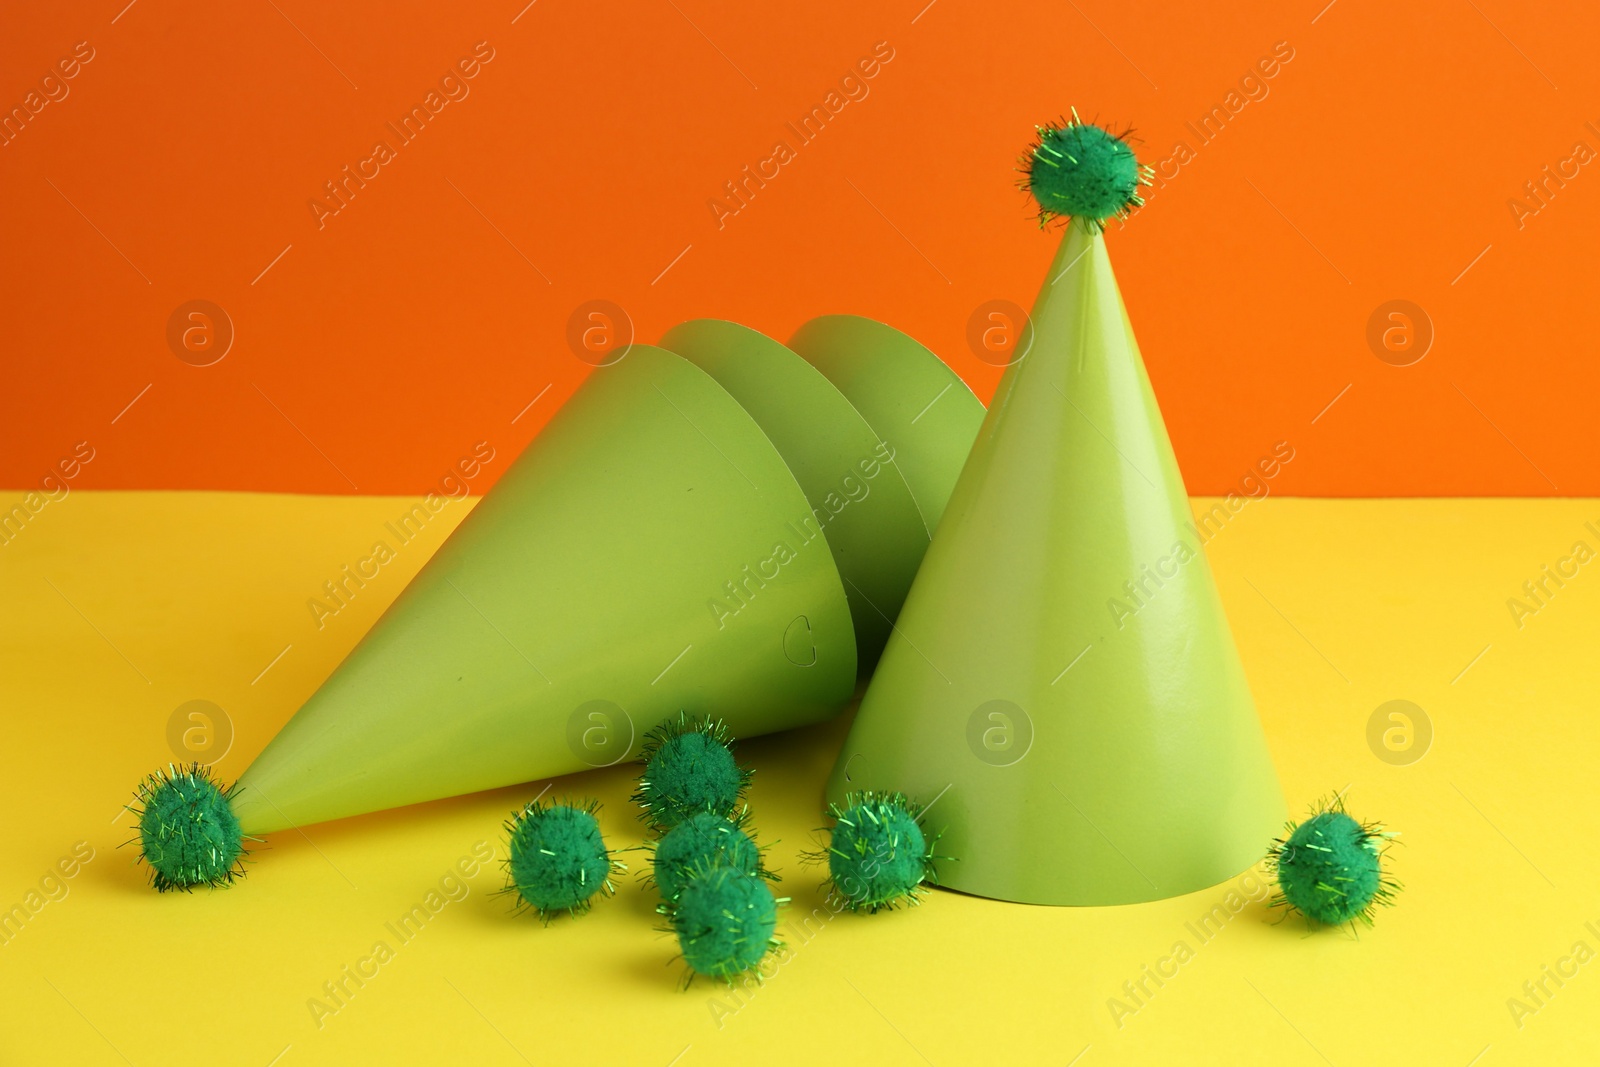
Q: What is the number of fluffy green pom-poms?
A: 8